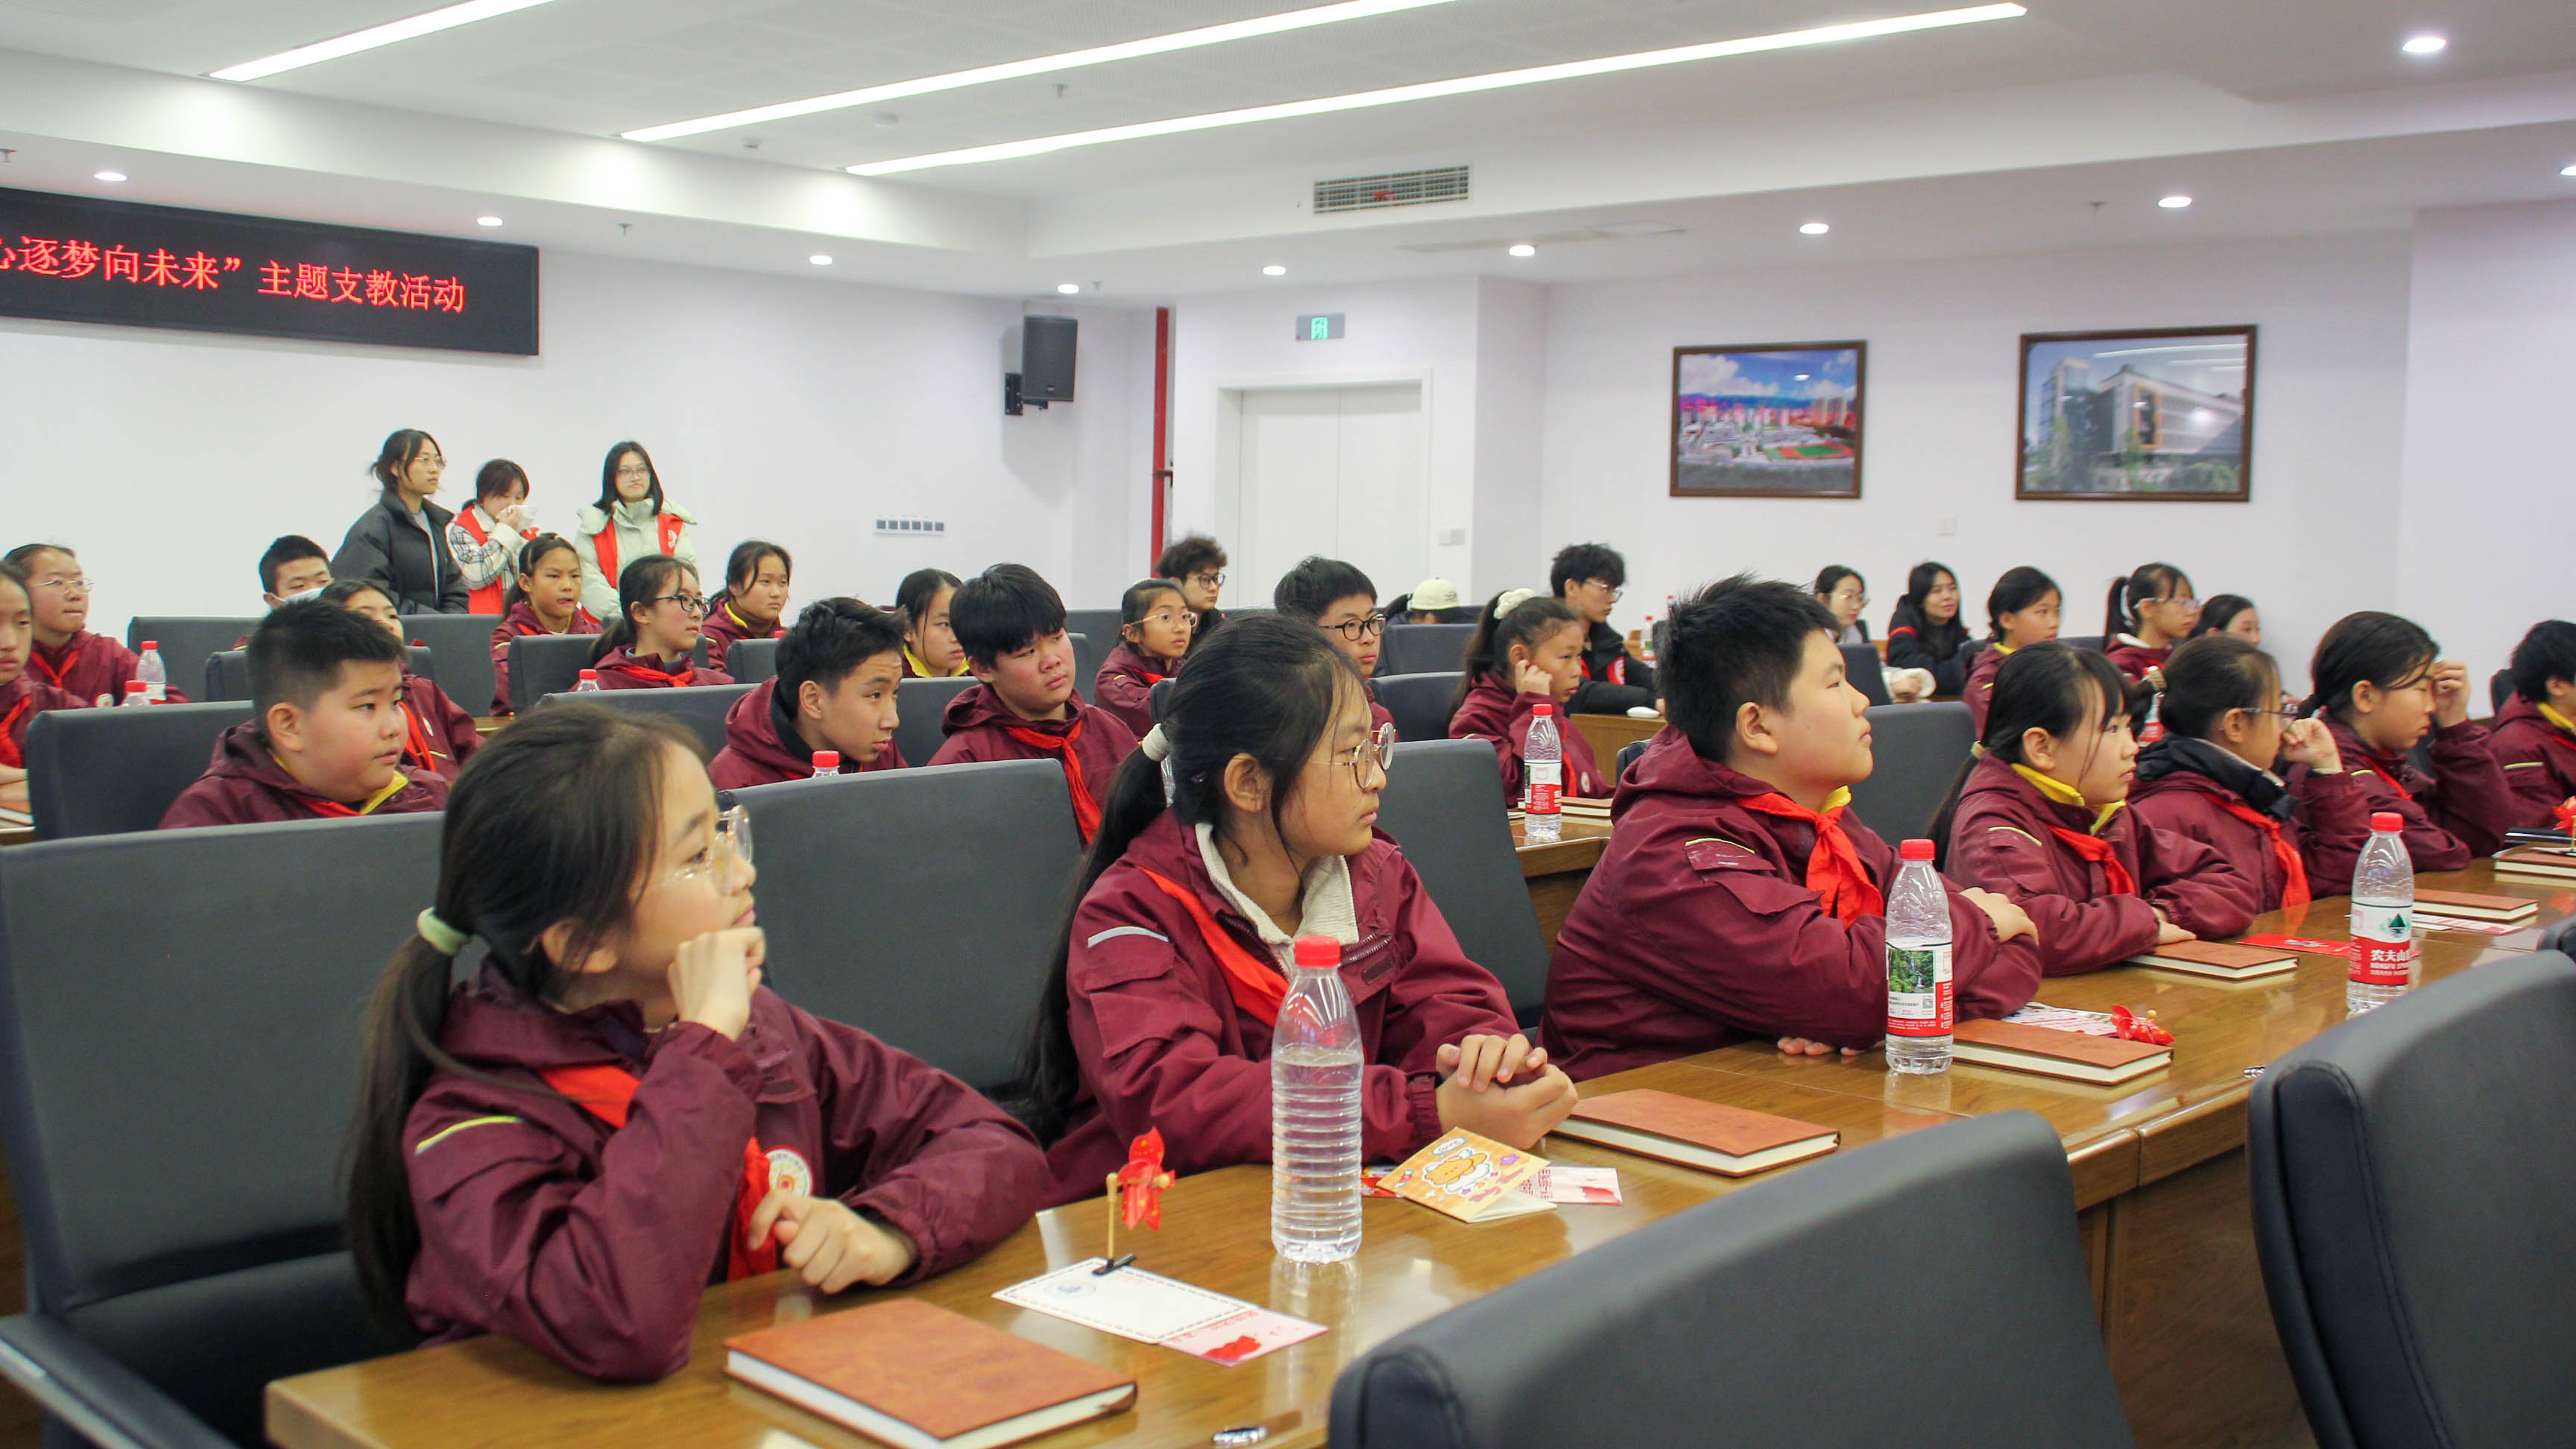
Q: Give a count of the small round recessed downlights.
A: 10